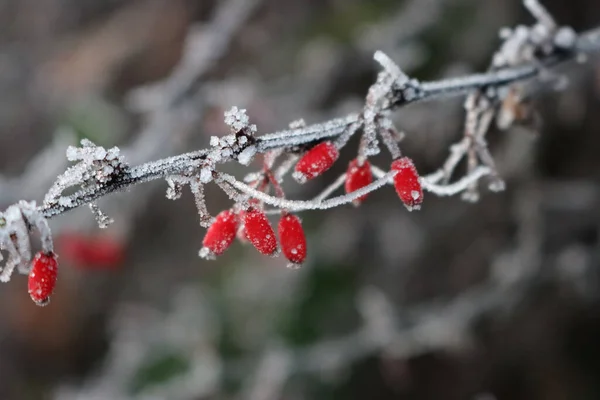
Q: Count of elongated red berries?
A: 7